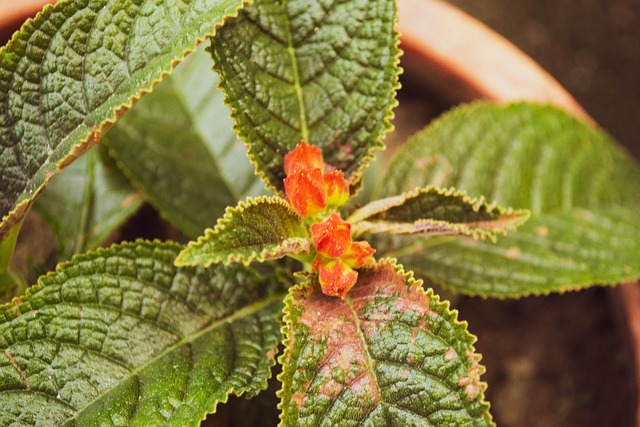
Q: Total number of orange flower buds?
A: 6